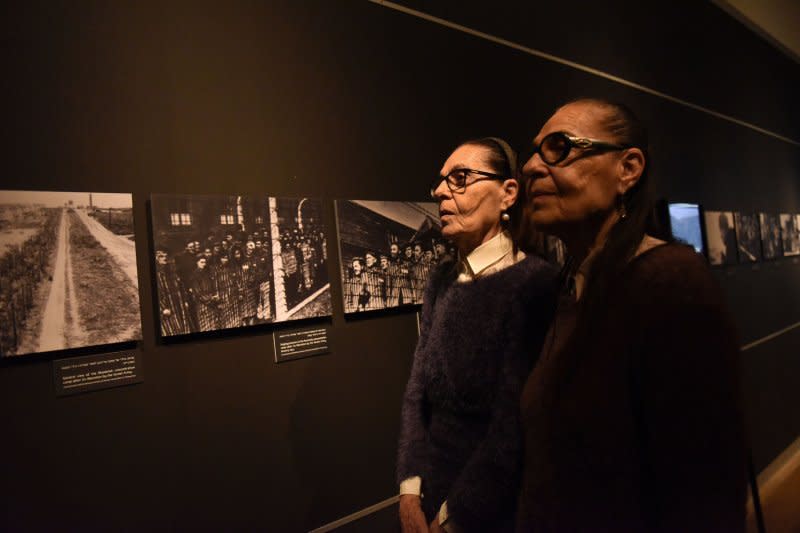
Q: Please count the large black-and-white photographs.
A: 3